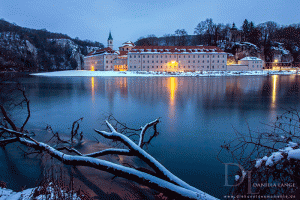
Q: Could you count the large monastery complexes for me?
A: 1